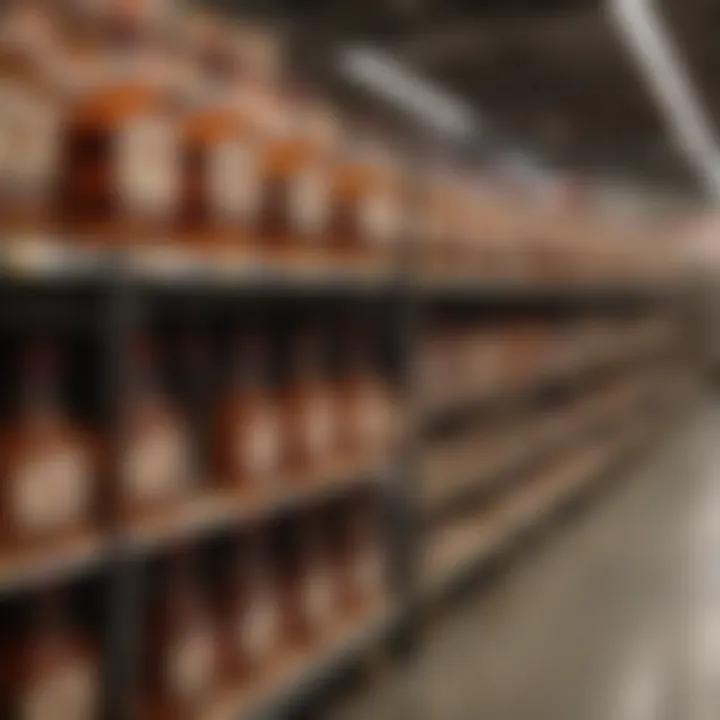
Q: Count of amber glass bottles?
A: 15